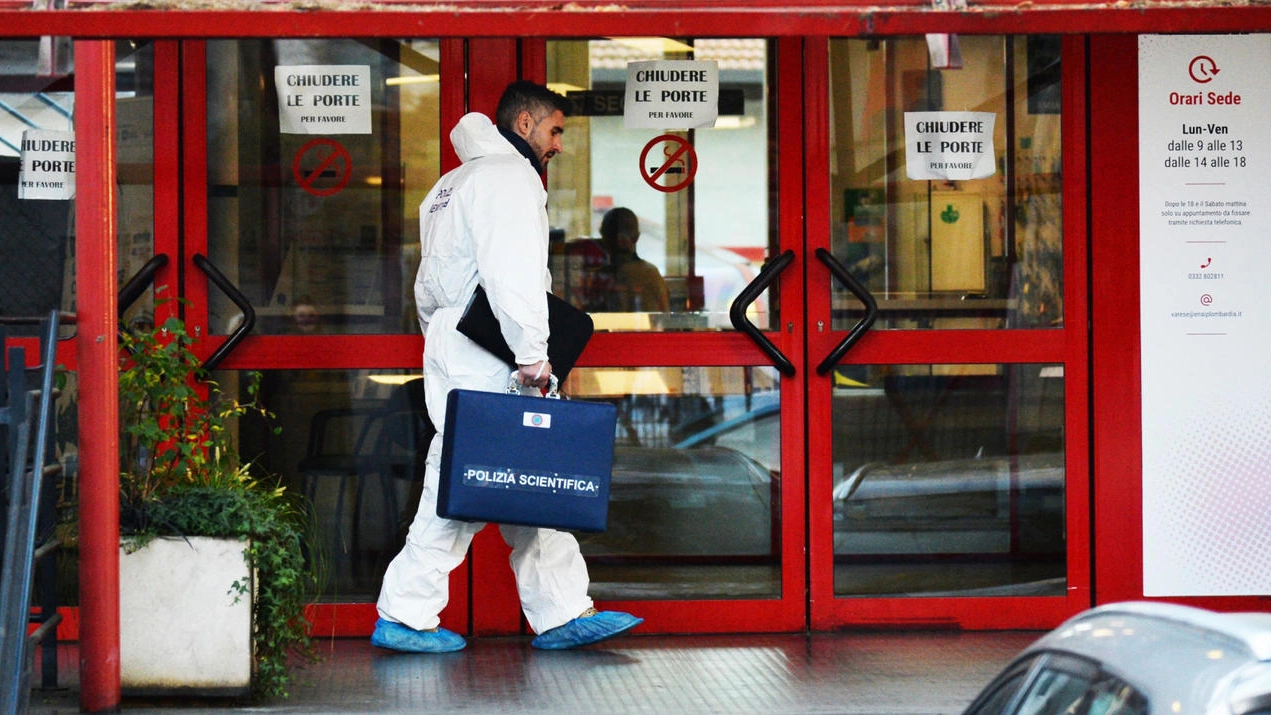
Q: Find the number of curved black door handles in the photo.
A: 4